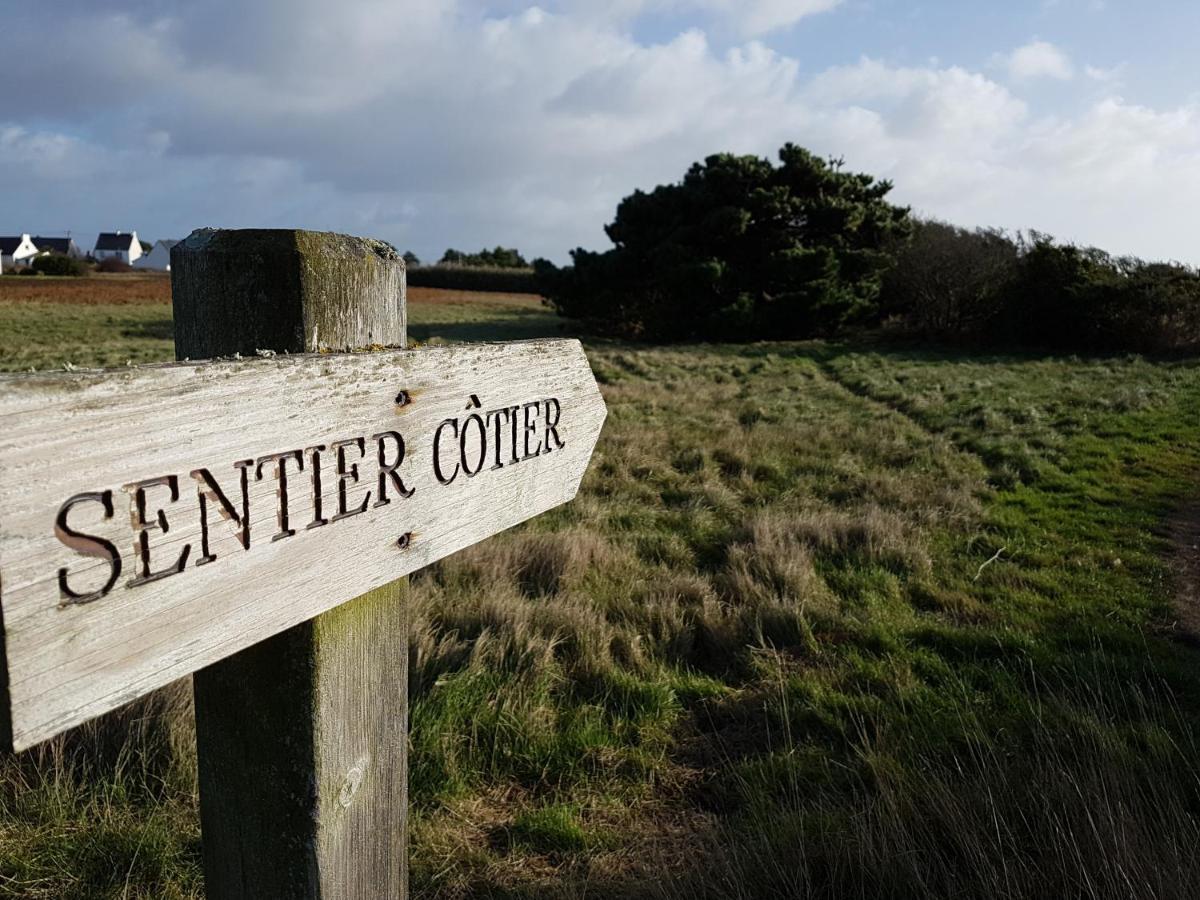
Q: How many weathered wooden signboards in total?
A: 1